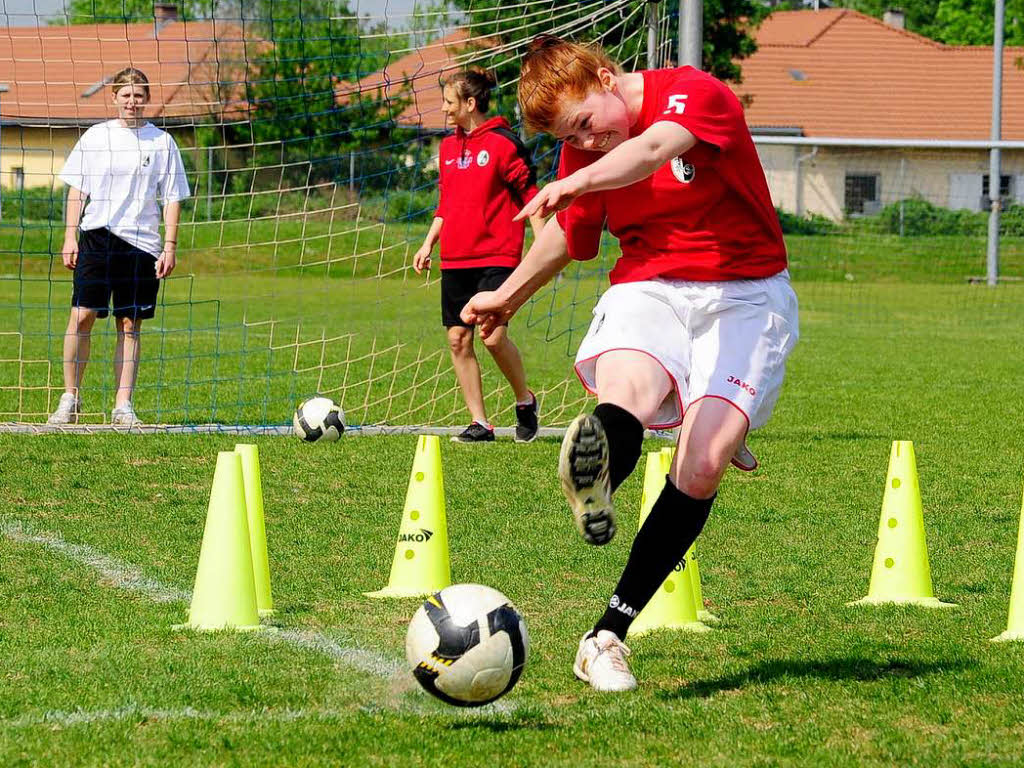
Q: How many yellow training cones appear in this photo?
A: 7